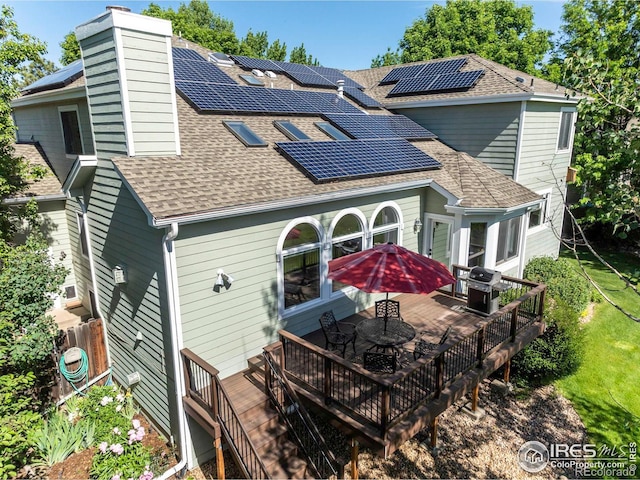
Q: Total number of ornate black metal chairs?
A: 4